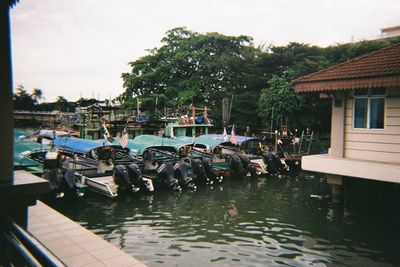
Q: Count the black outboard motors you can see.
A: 12